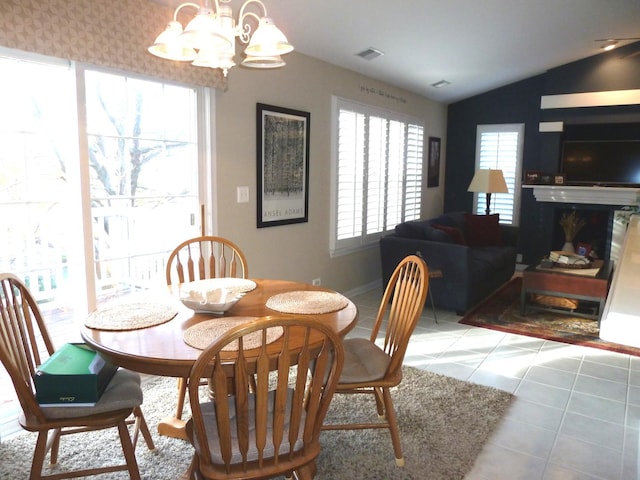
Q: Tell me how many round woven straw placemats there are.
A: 4